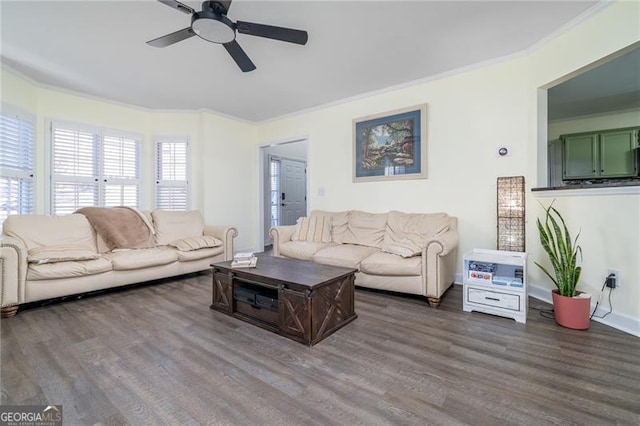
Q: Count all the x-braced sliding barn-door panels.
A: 2